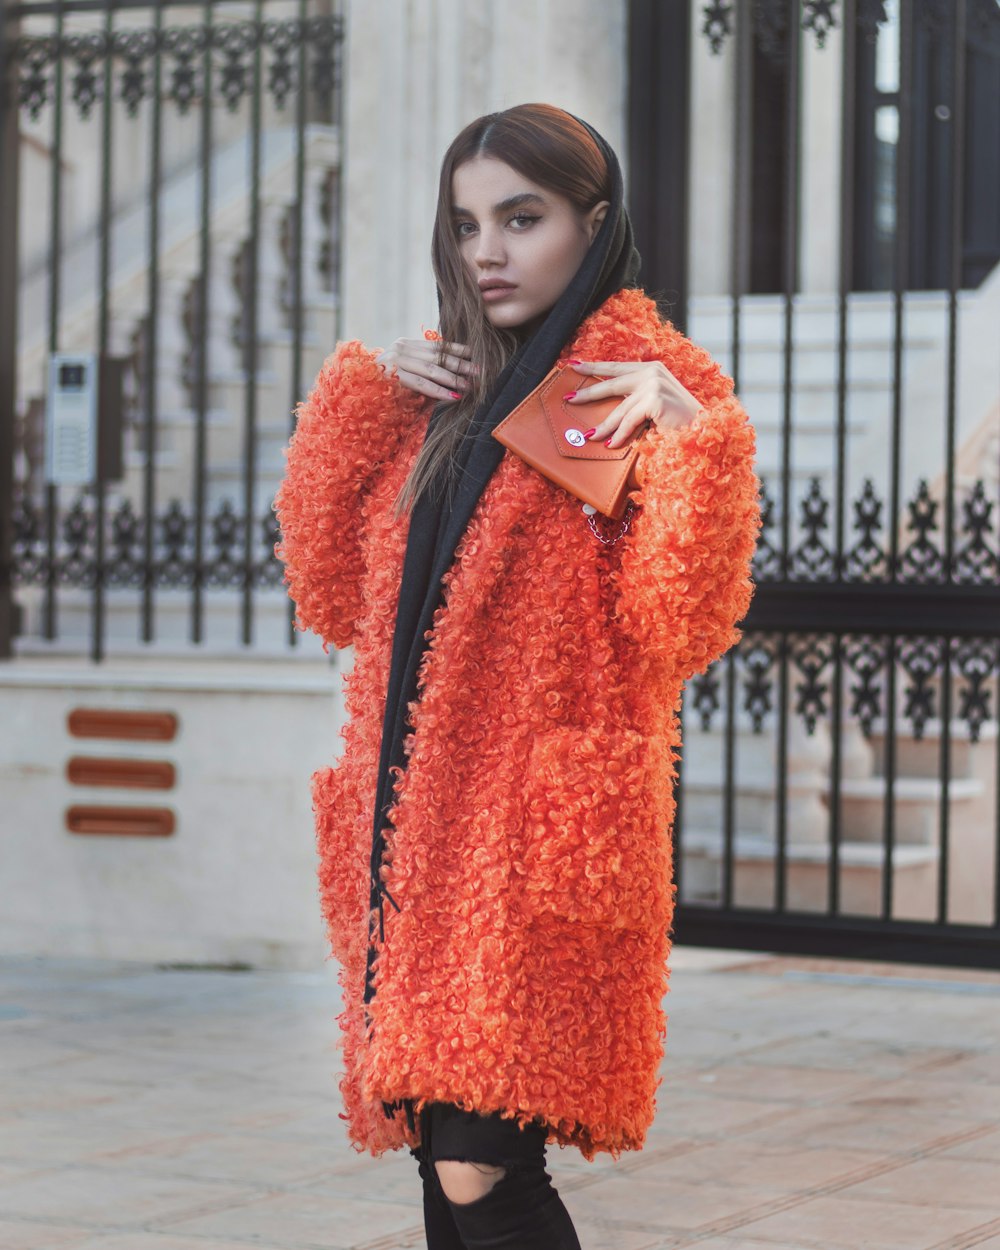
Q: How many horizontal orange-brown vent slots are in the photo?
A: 3